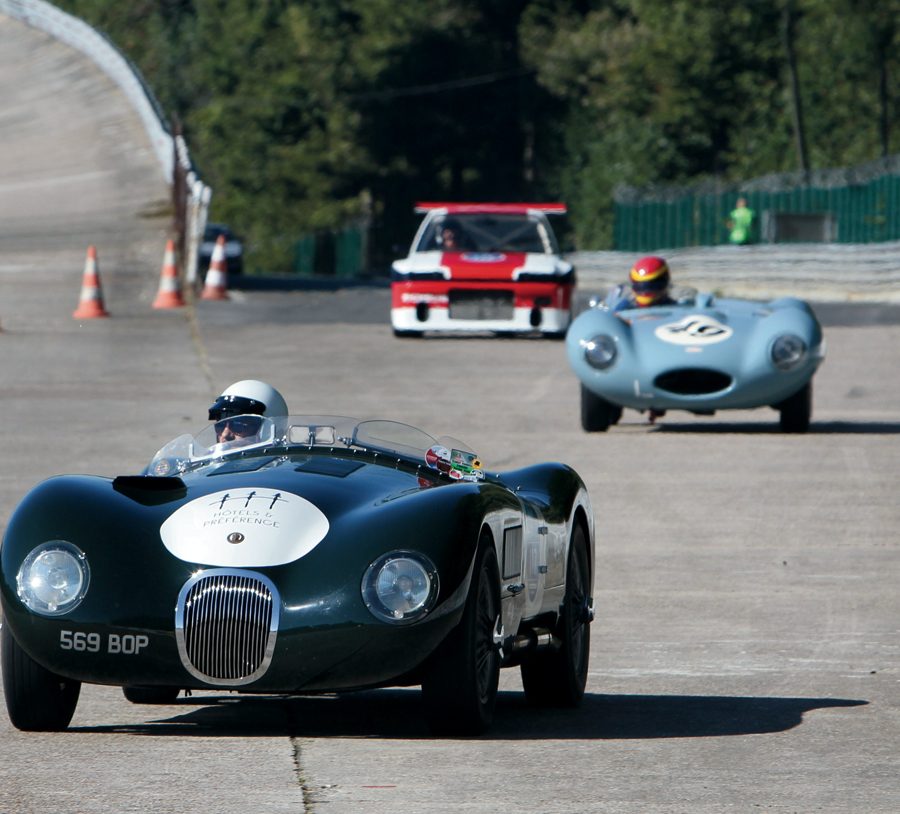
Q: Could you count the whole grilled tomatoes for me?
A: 0